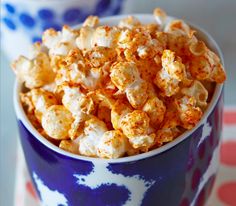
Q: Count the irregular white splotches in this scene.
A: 4